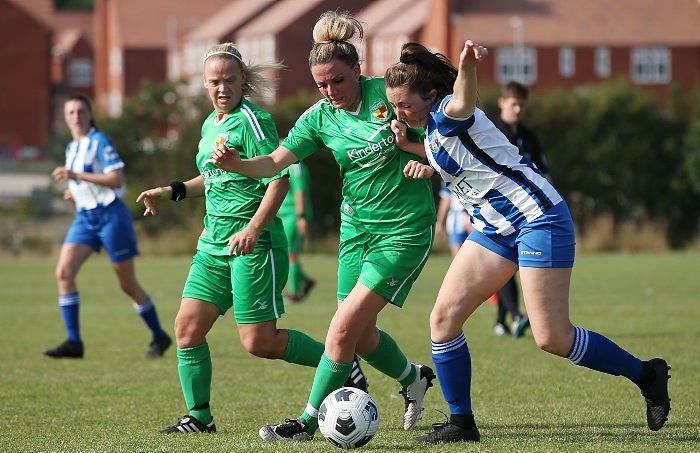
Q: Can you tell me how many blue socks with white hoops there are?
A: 4